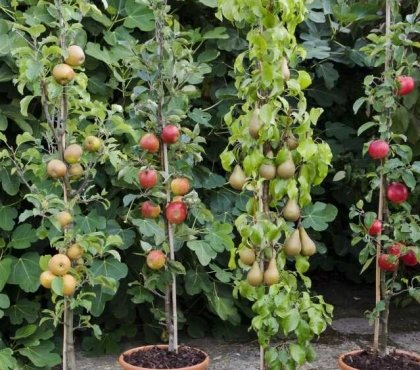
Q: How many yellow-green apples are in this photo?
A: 11